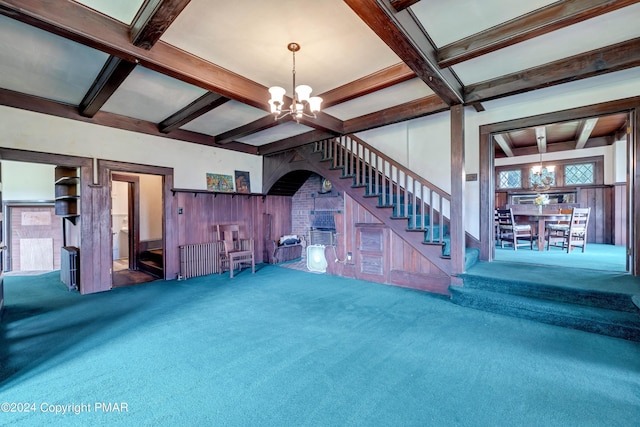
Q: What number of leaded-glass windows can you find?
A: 3